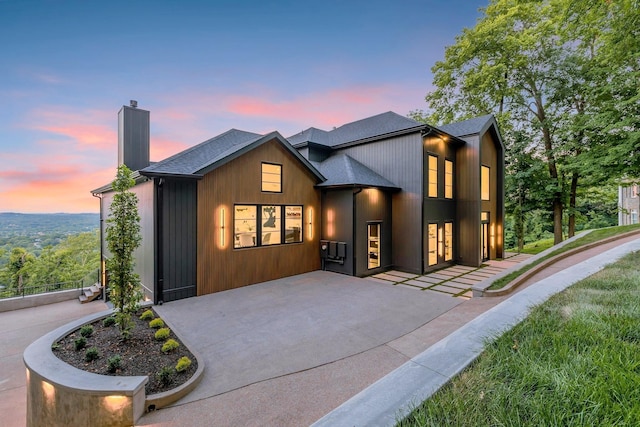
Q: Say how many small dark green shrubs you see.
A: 6